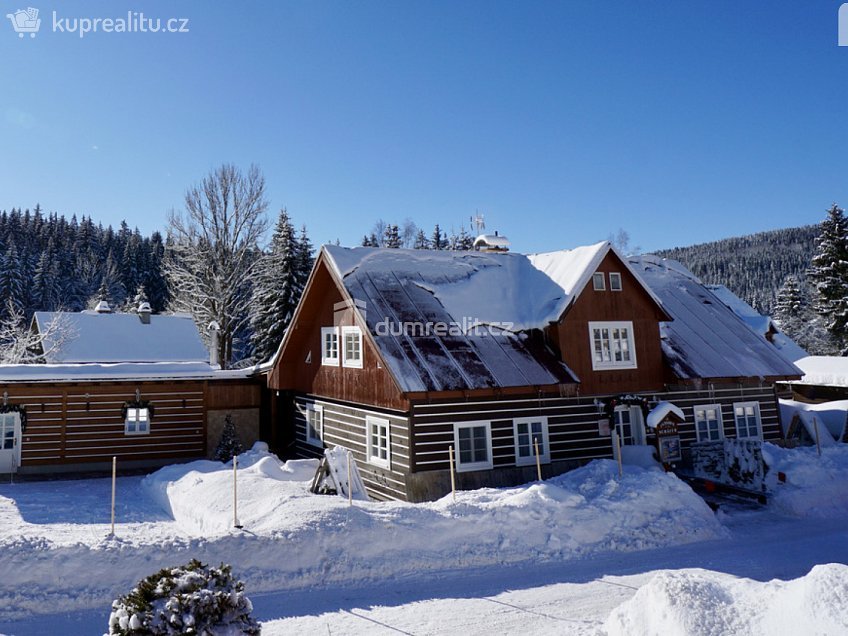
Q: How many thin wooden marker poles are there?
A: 7